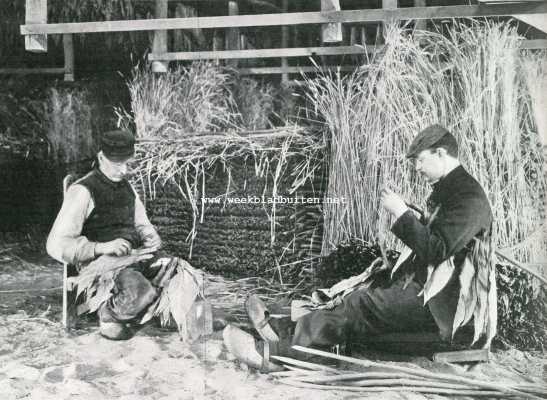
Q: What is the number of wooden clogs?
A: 3